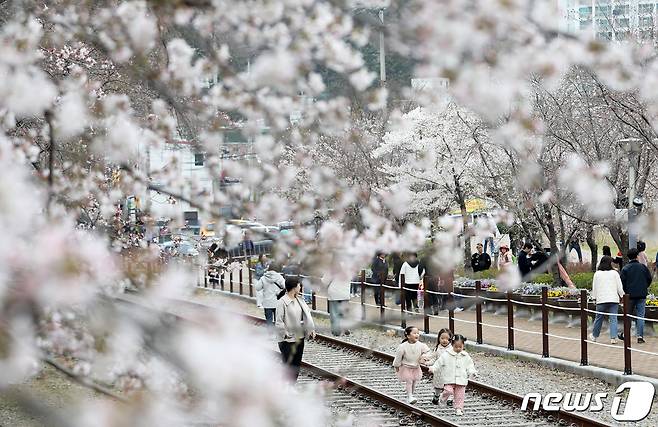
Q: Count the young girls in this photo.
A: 3